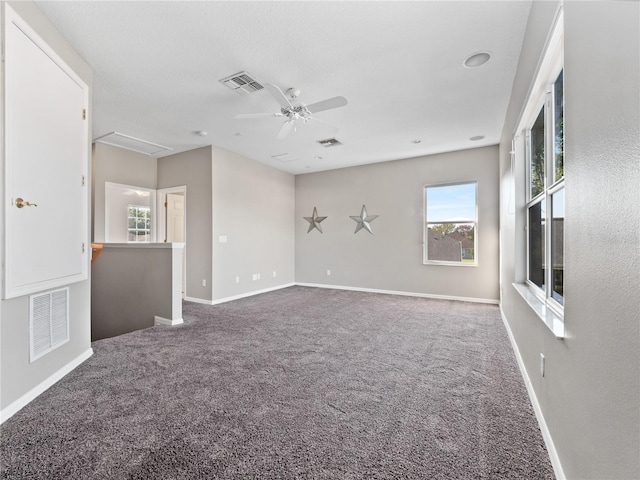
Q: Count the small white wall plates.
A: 8